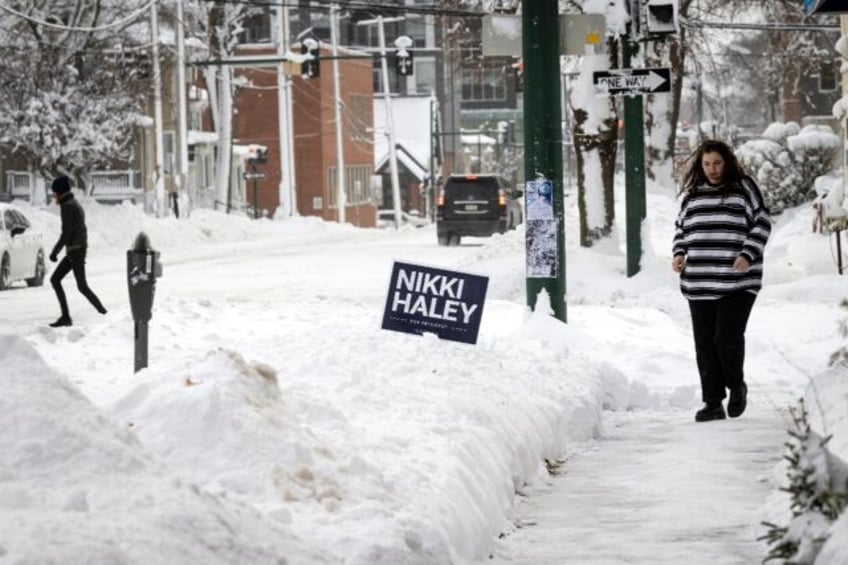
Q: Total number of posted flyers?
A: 2